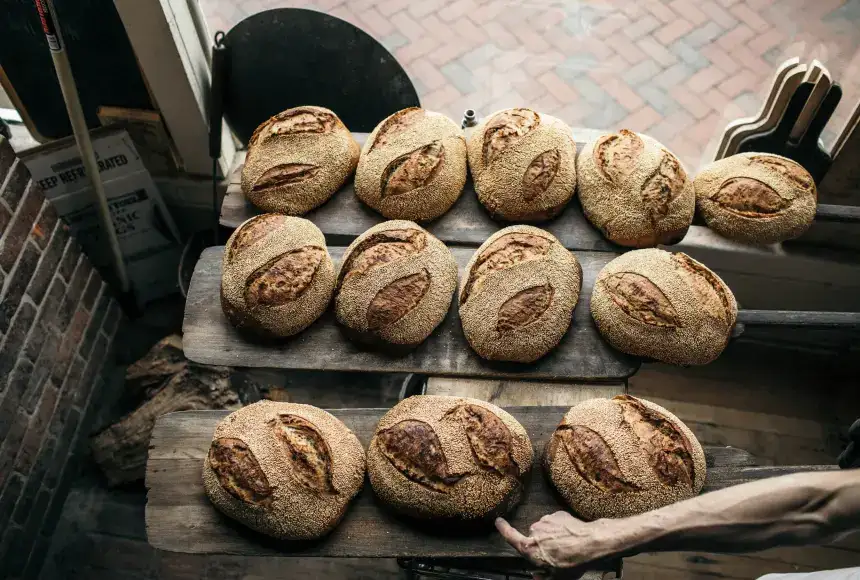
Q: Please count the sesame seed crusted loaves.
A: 12